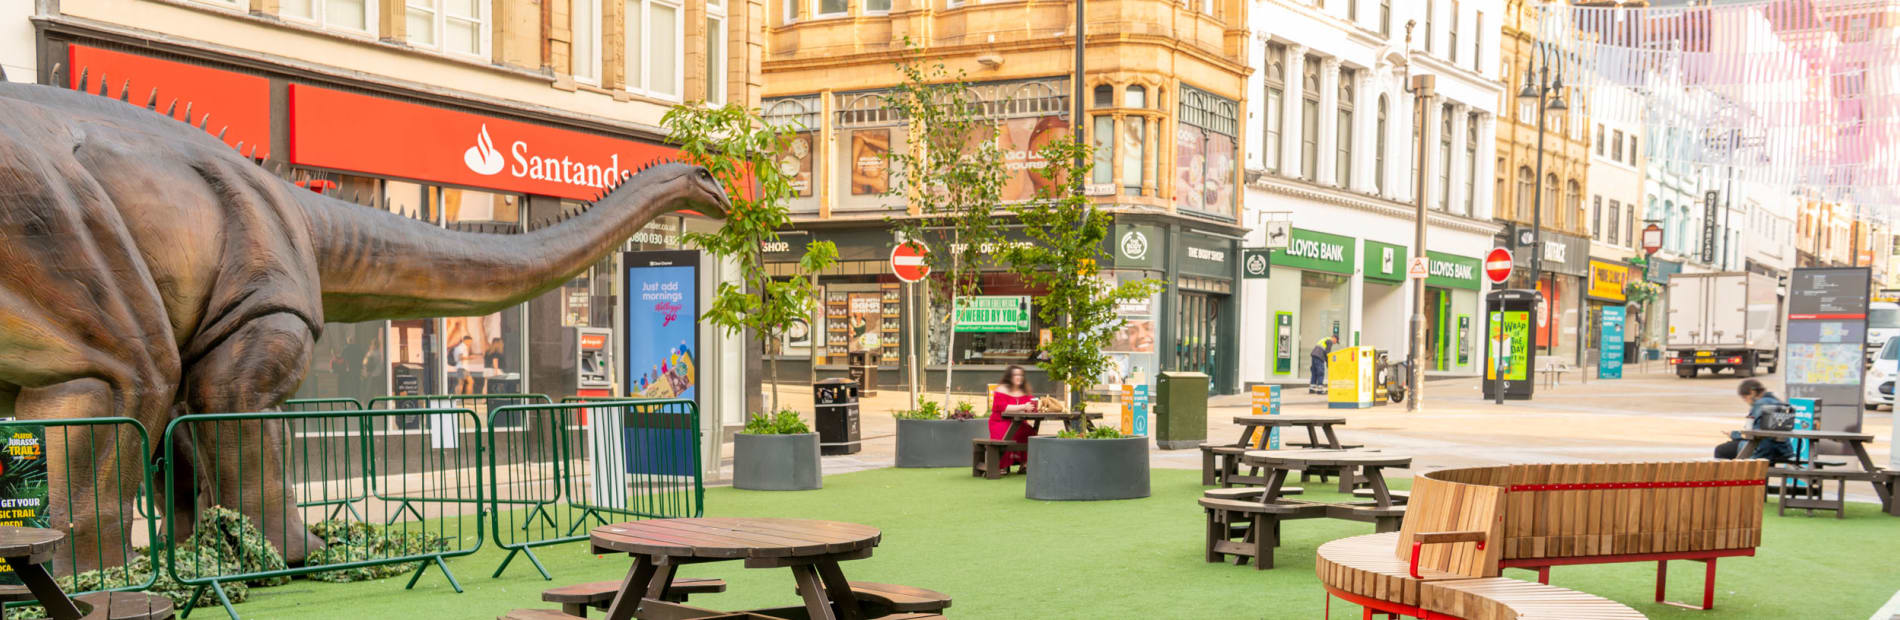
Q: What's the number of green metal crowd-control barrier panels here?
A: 6